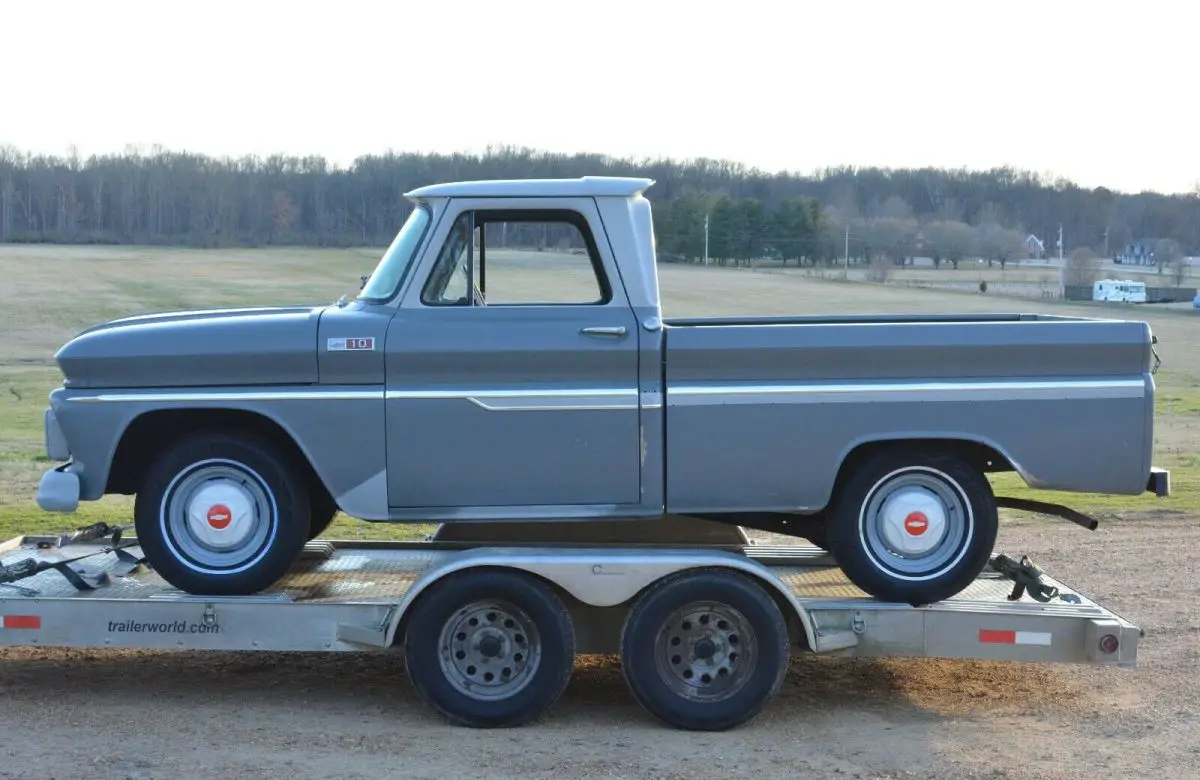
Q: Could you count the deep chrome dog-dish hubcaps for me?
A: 2